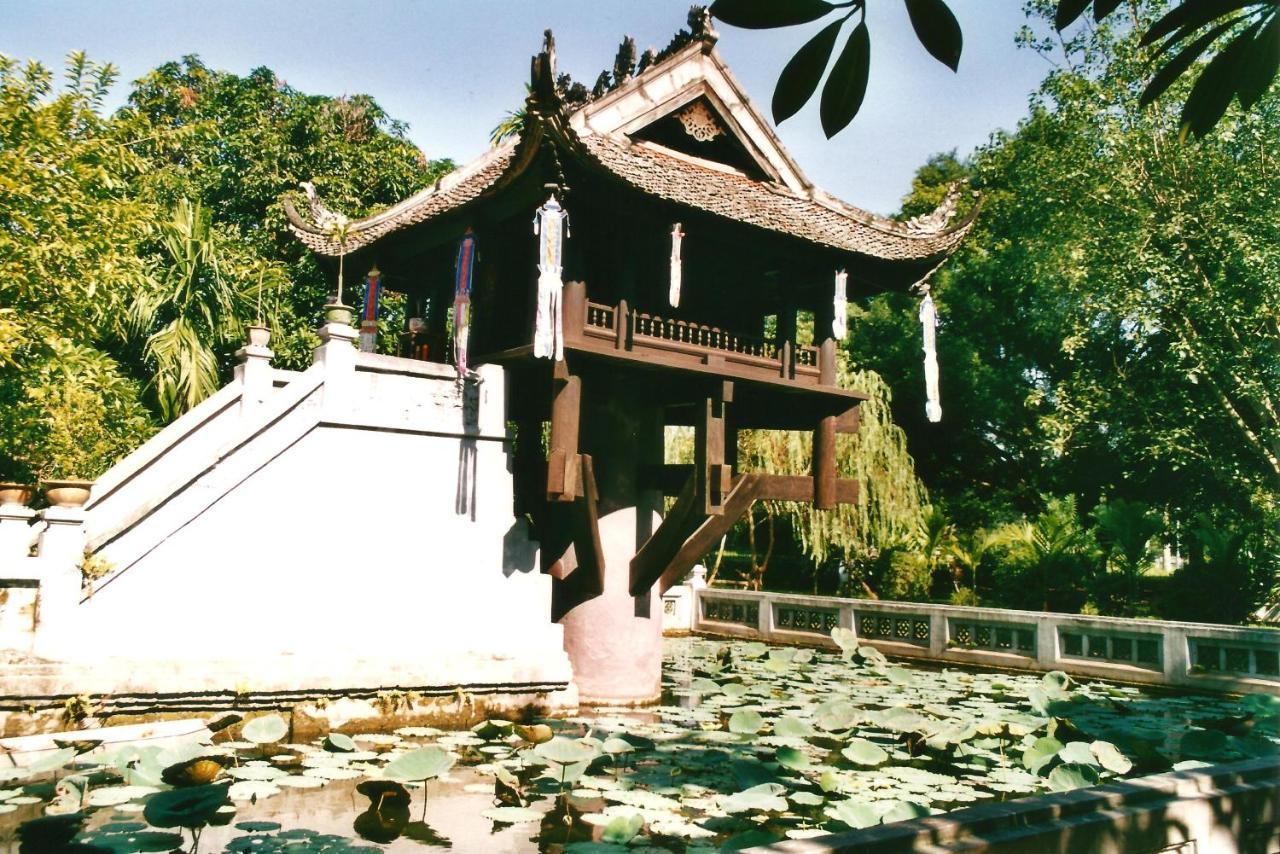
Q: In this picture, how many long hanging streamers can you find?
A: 6